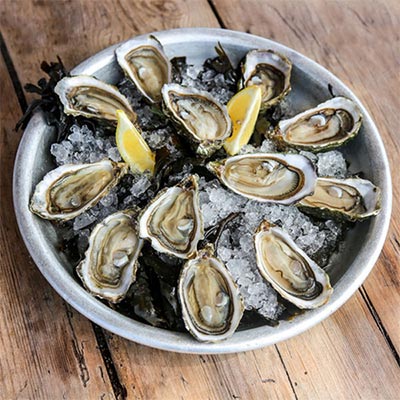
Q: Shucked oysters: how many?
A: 12